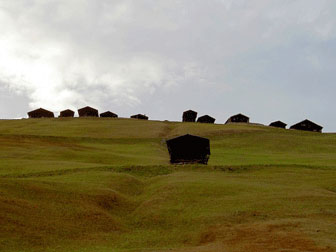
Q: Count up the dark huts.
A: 11